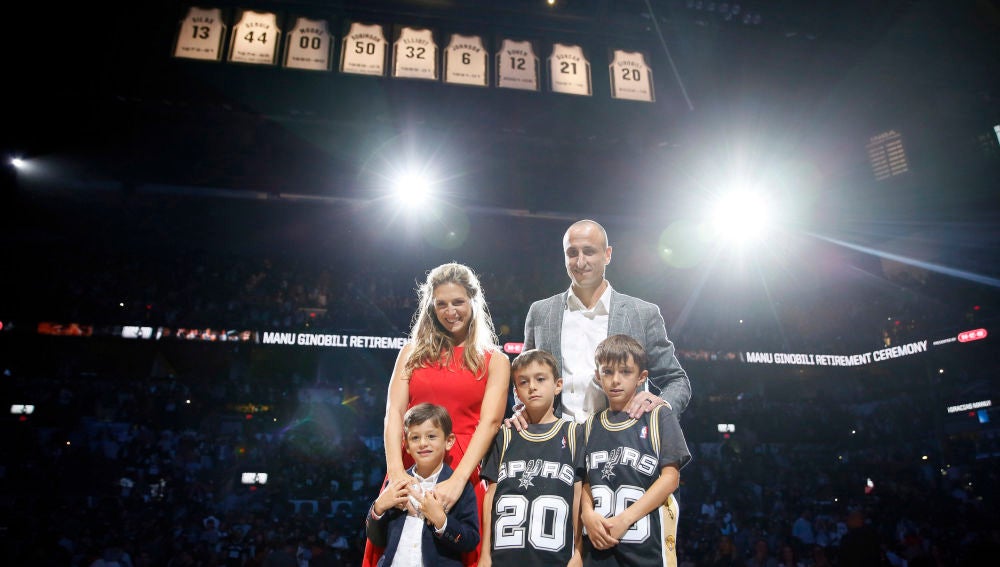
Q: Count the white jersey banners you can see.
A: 9